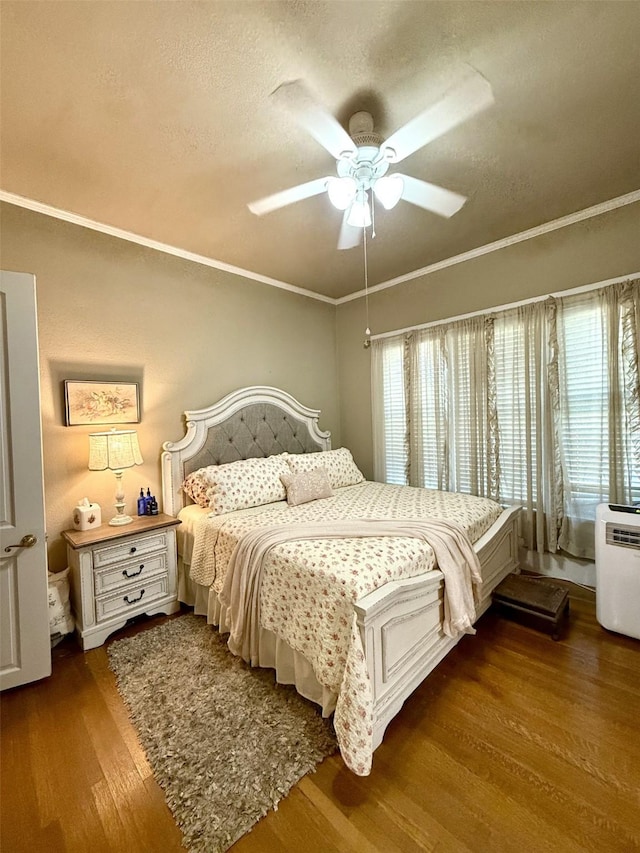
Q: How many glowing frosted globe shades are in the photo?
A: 3